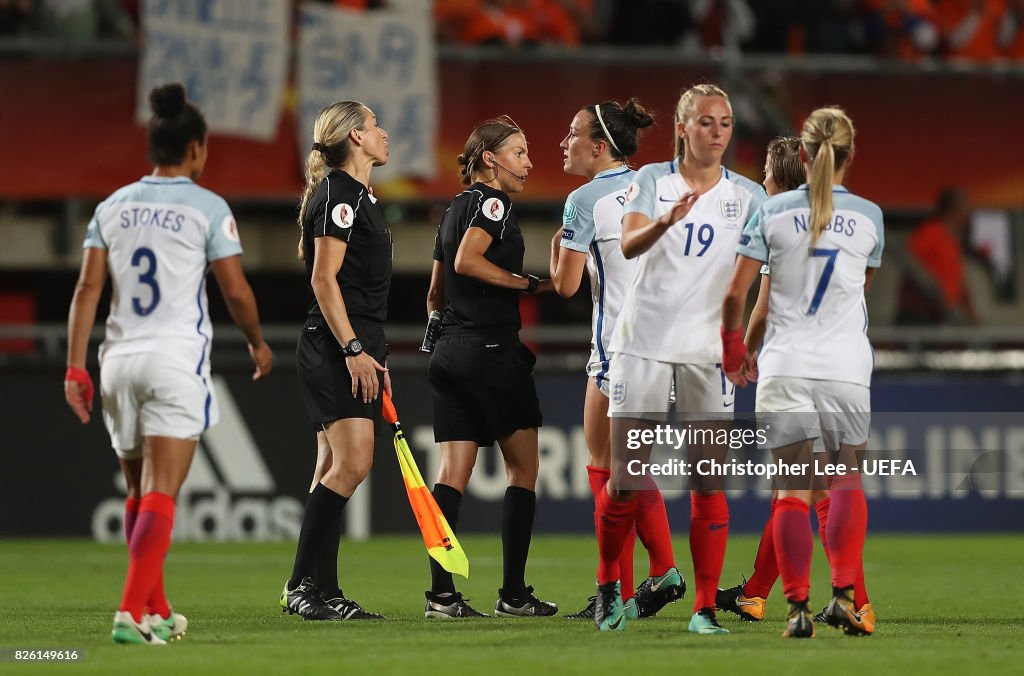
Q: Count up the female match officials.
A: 2